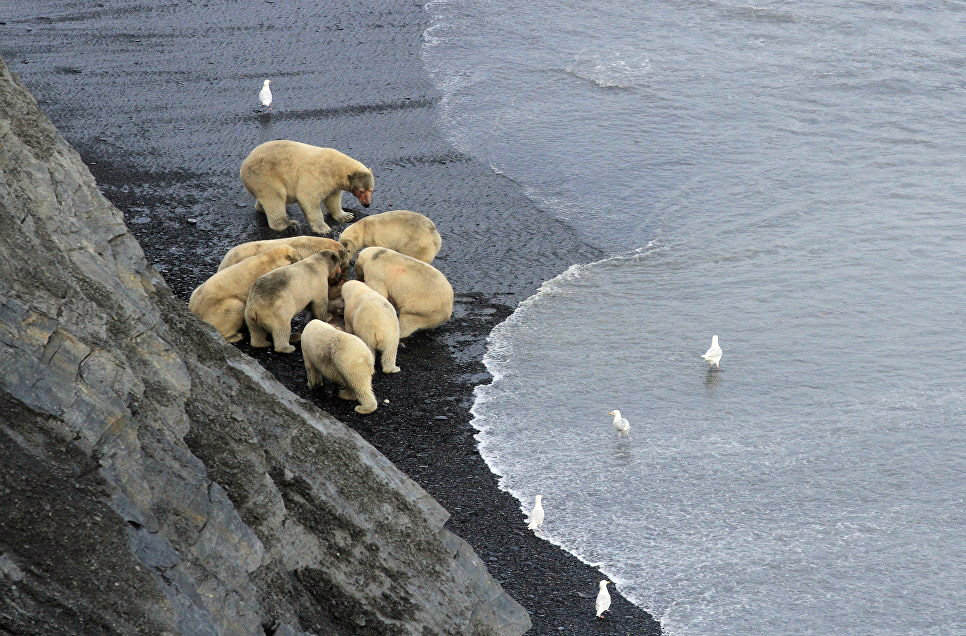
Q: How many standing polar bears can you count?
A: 4